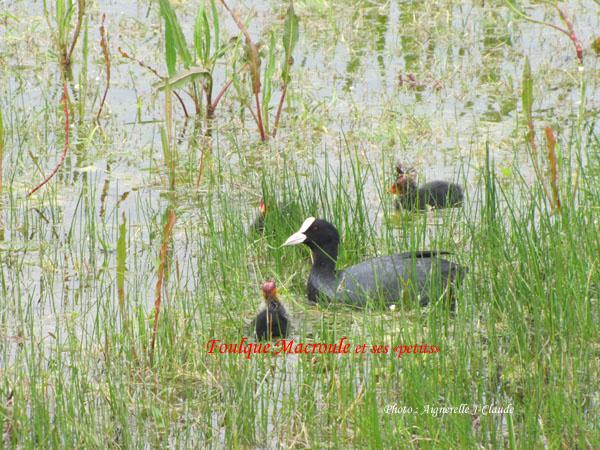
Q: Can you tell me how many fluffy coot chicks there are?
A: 3